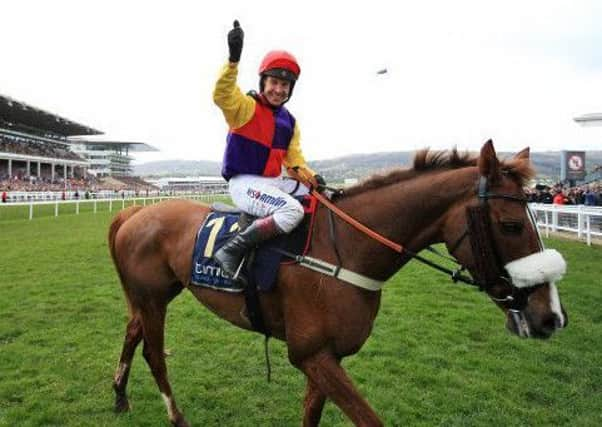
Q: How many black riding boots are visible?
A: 1